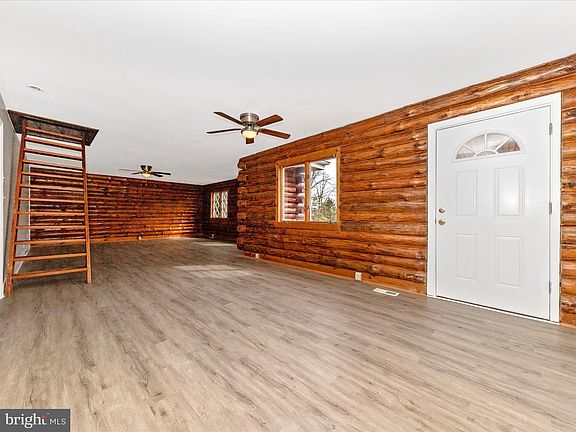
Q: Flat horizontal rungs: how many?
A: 12